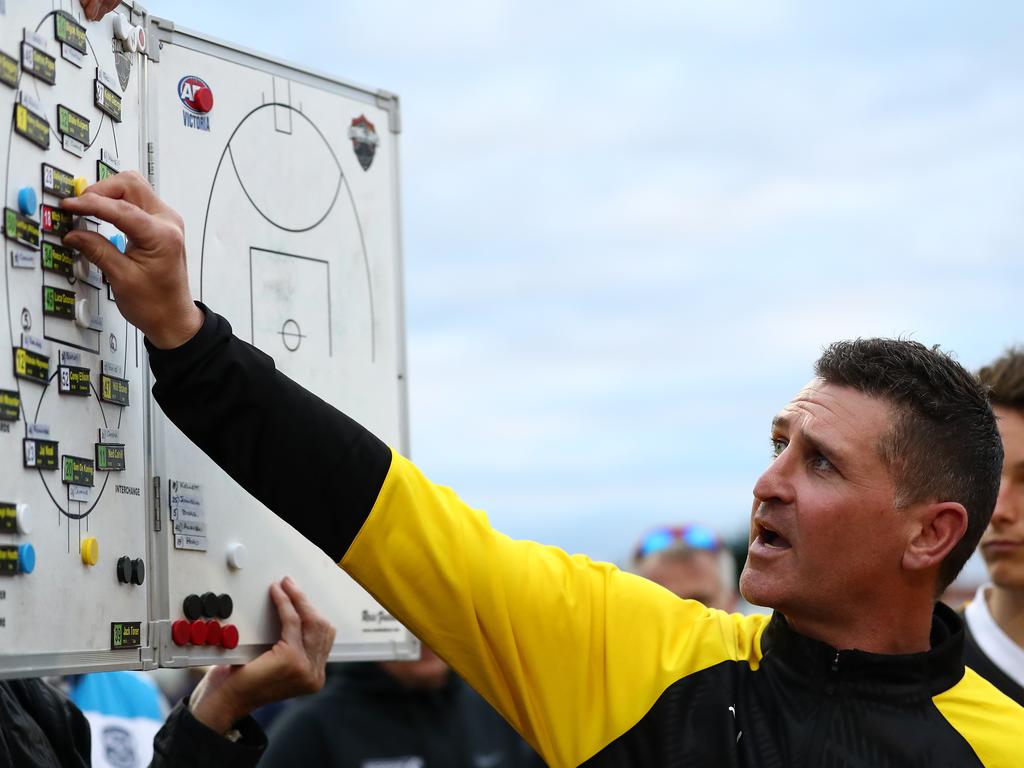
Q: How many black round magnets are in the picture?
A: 5